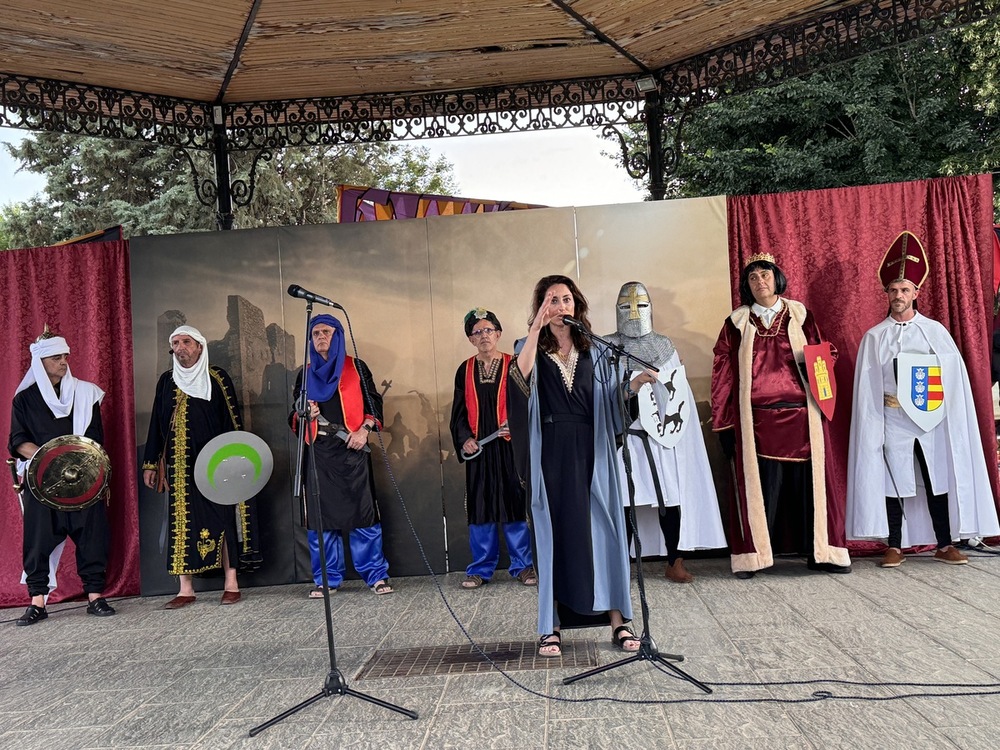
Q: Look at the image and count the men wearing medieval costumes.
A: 7